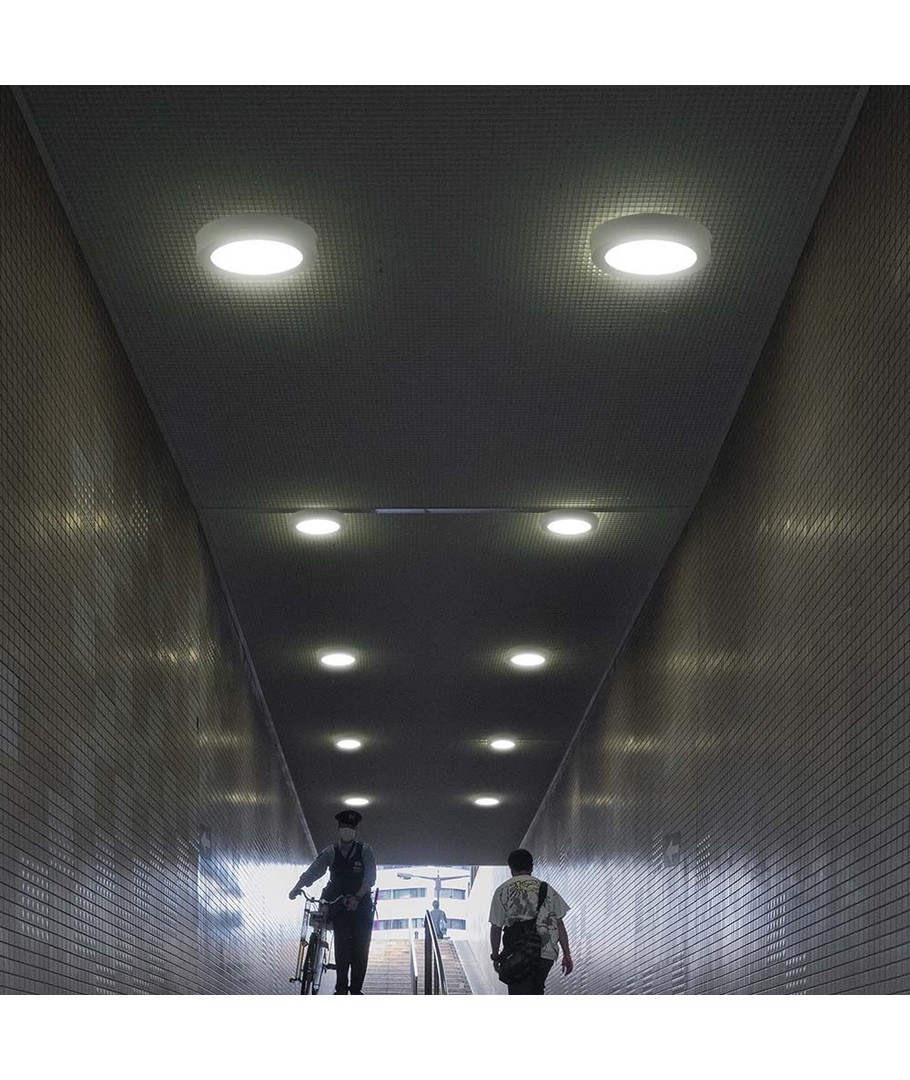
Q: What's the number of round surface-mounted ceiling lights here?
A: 10